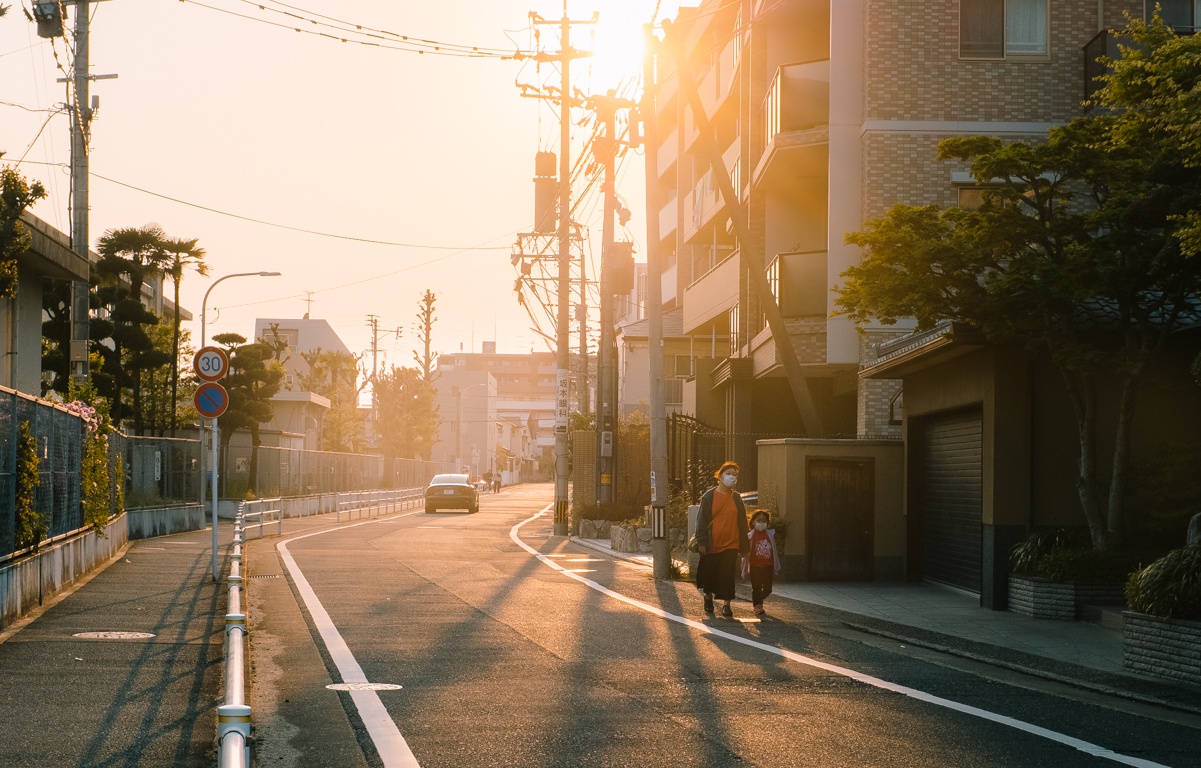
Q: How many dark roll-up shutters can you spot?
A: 1